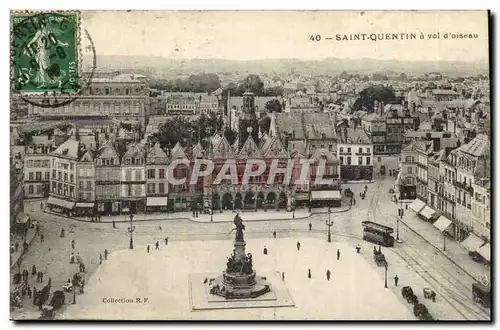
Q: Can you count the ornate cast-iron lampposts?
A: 2